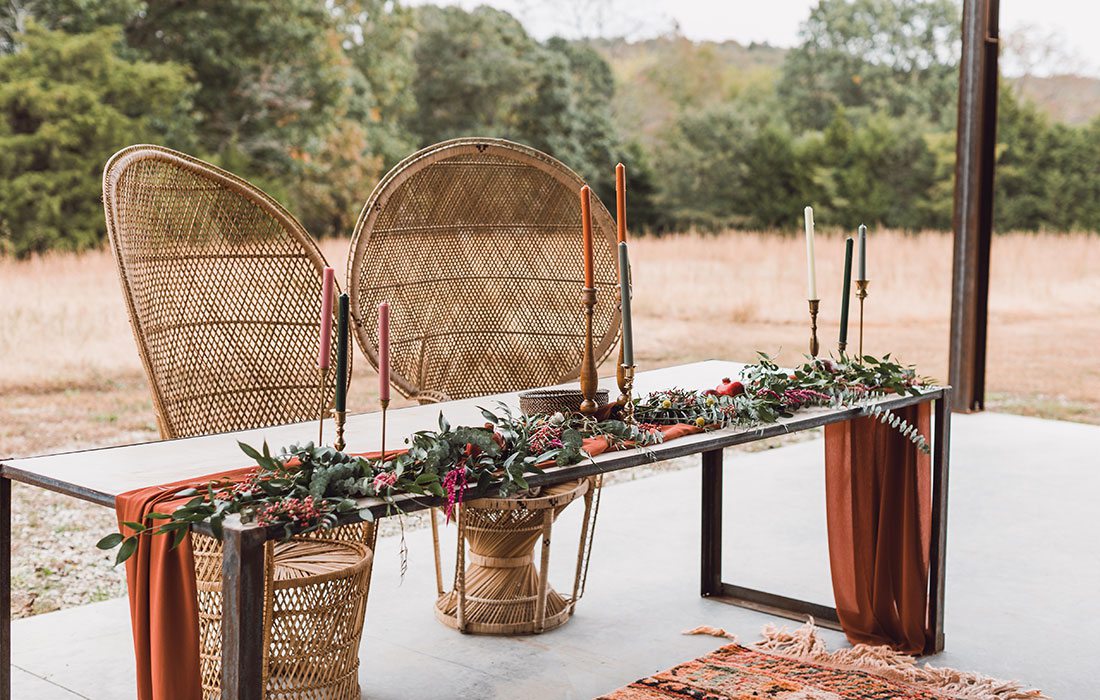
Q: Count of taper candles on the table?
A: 9